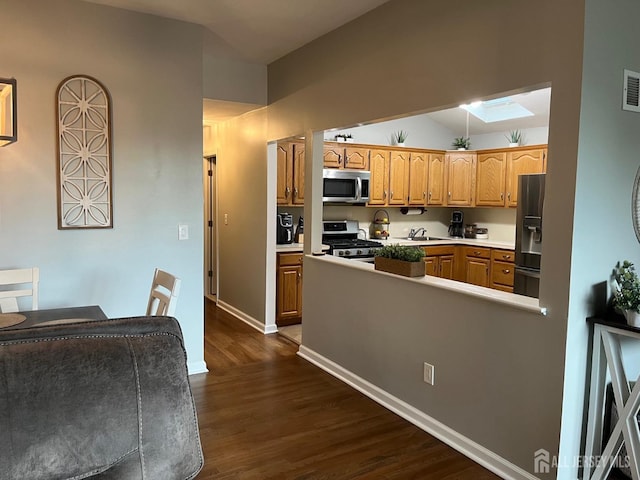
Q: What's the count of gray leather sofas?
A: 1